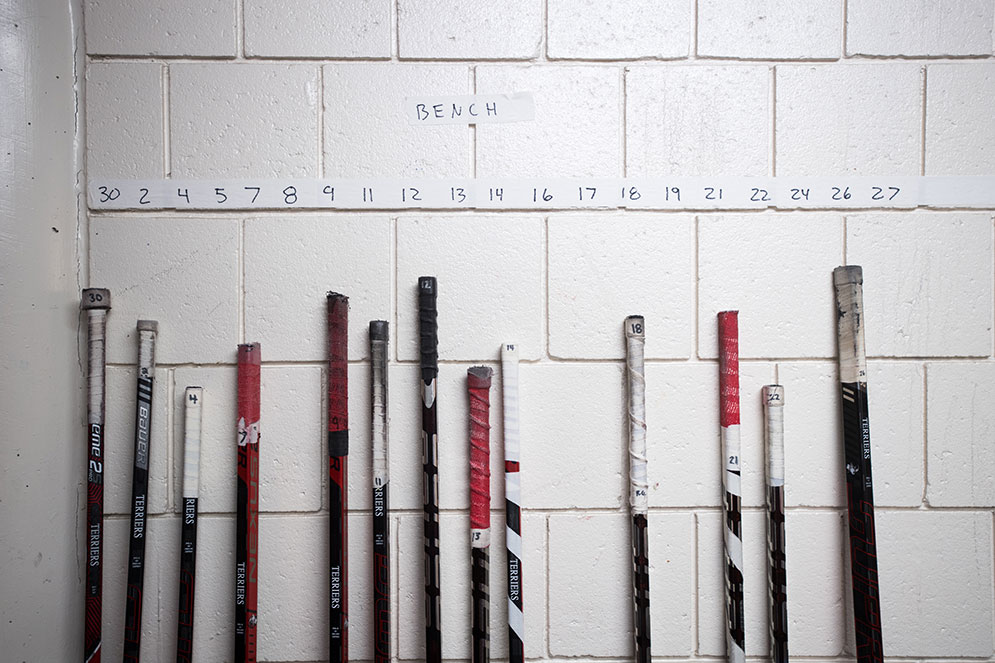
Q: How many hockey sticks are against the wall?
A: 13